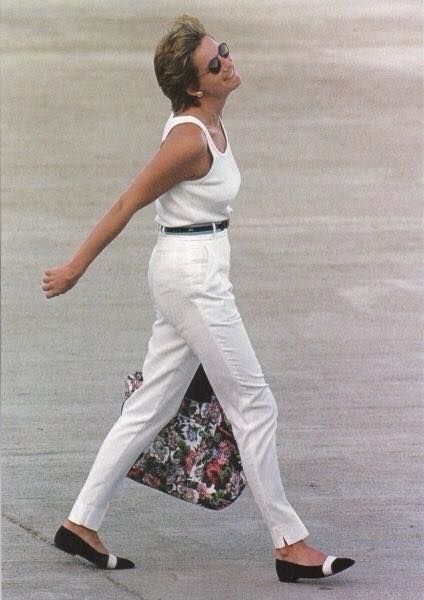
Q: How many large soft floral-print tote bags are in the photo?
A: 1